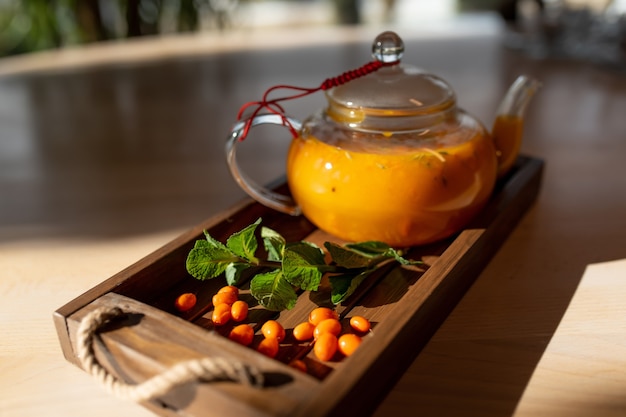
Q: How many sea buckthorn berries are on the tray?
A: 15